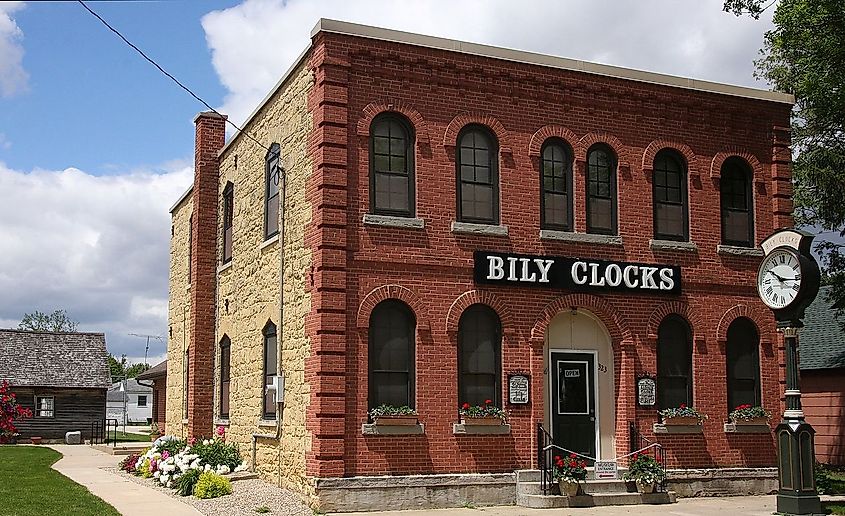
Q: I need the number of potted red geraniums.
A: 2